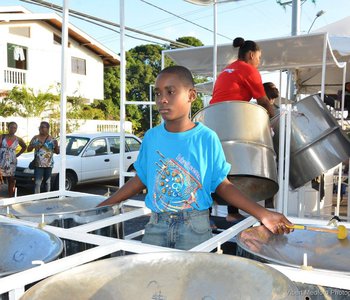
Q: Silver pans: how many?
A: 6